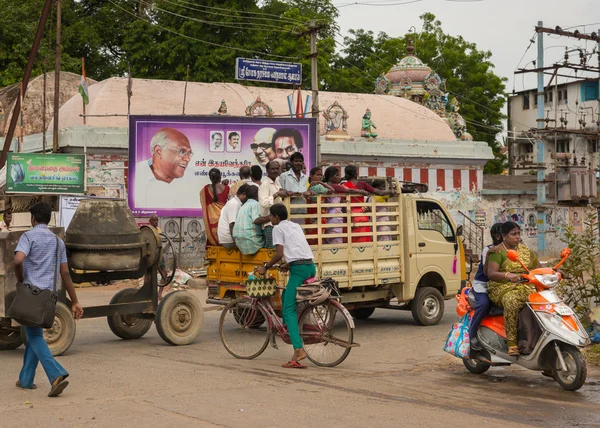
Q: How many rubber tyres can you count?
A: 12